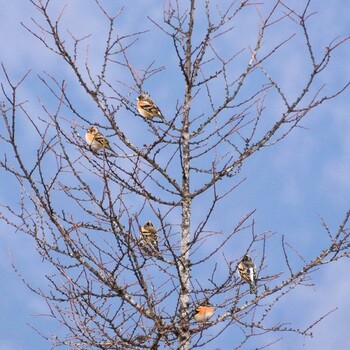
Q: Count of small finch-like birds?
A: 5